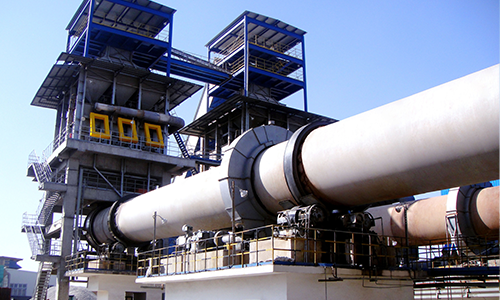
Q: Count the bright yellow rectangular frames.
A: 3